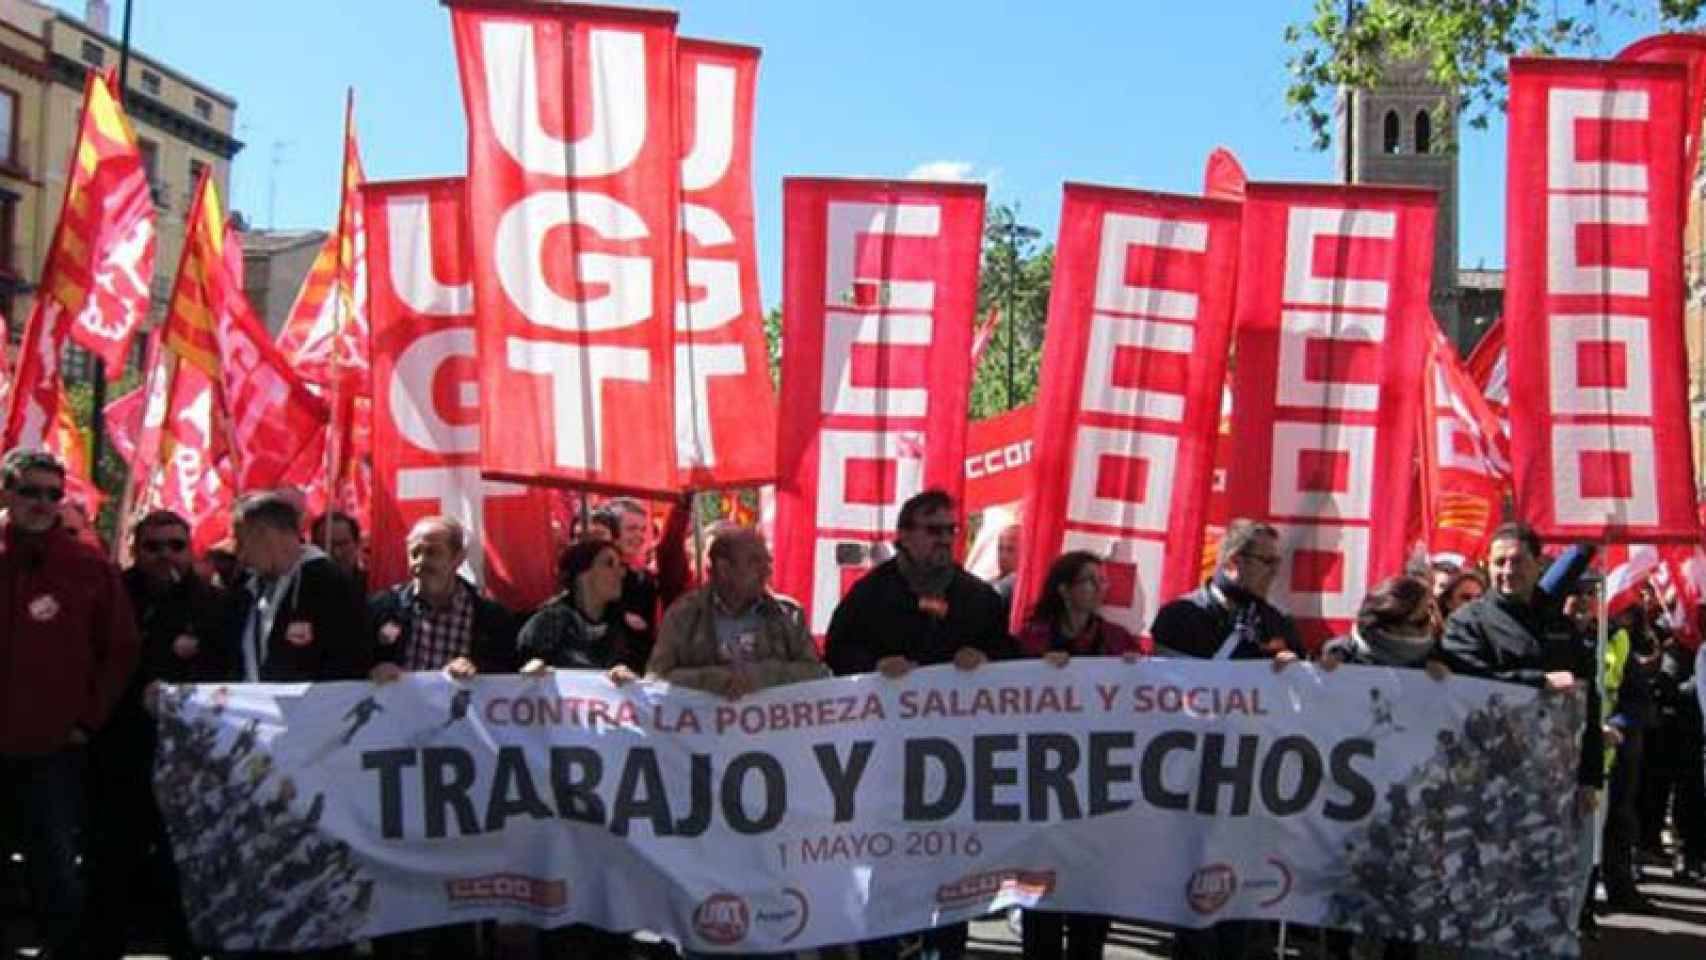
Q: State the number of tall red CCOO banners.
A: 4